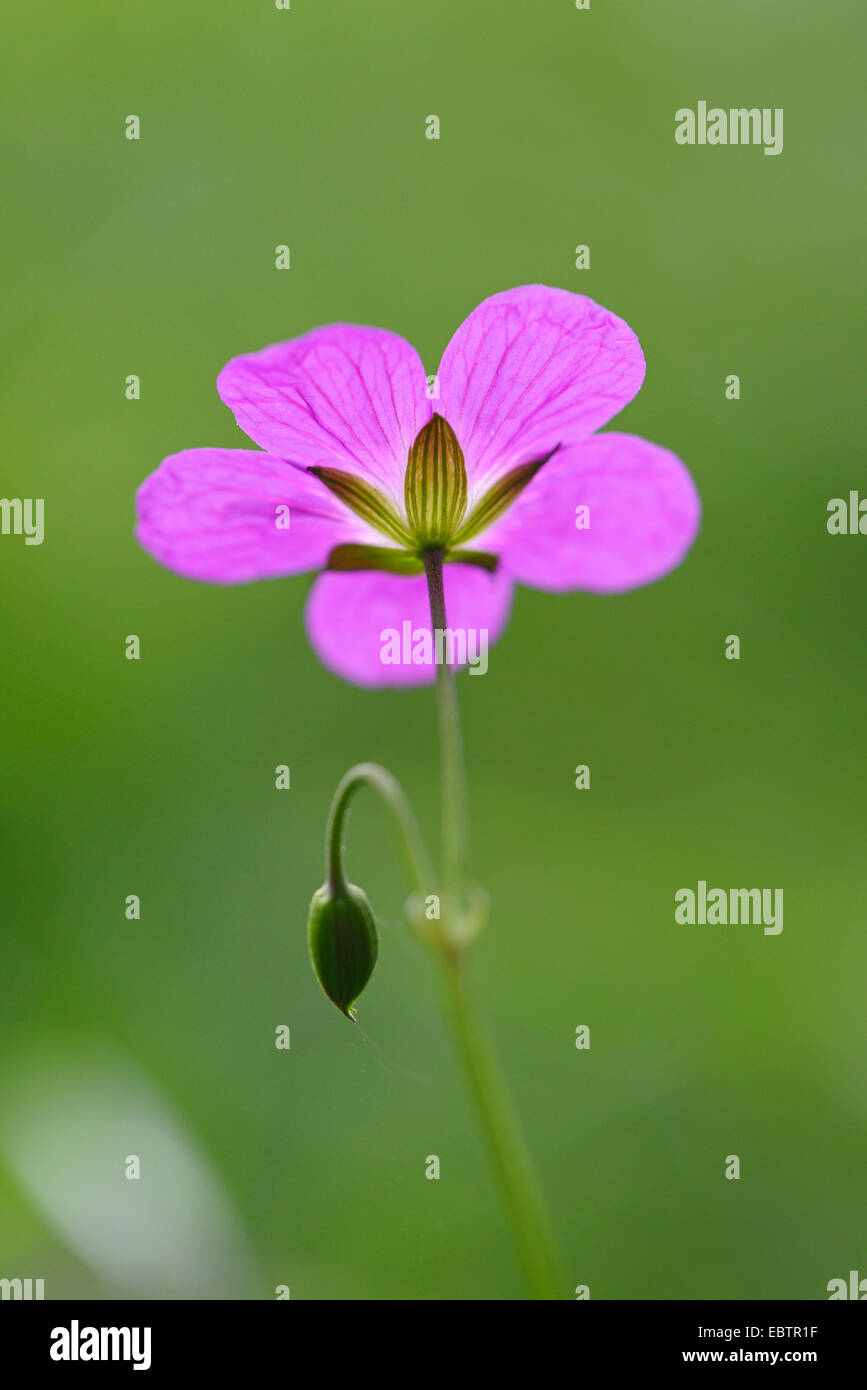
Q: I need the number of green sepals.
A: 5